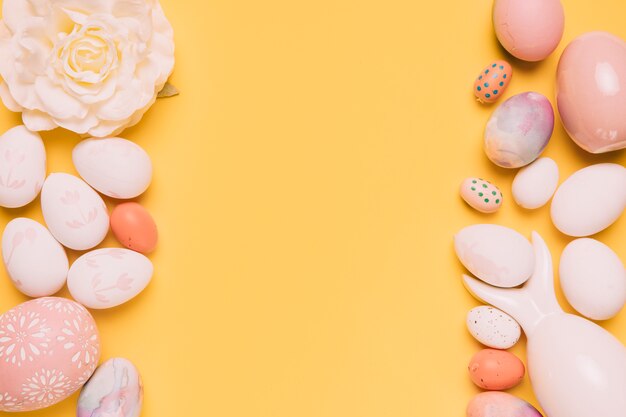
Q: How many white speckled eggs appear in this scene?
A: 1